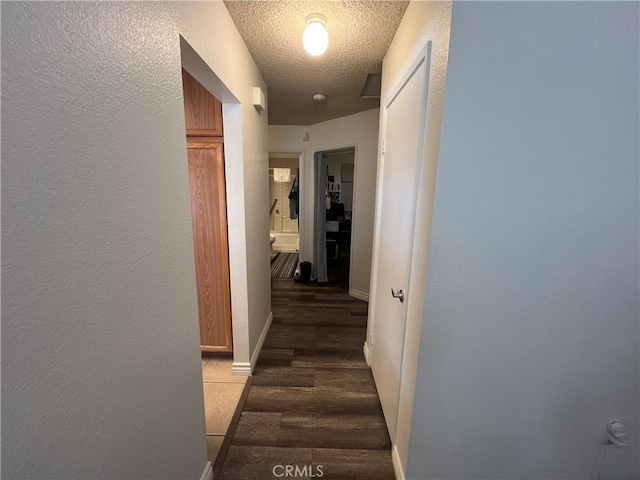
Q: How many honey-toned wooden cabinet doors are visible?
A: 2